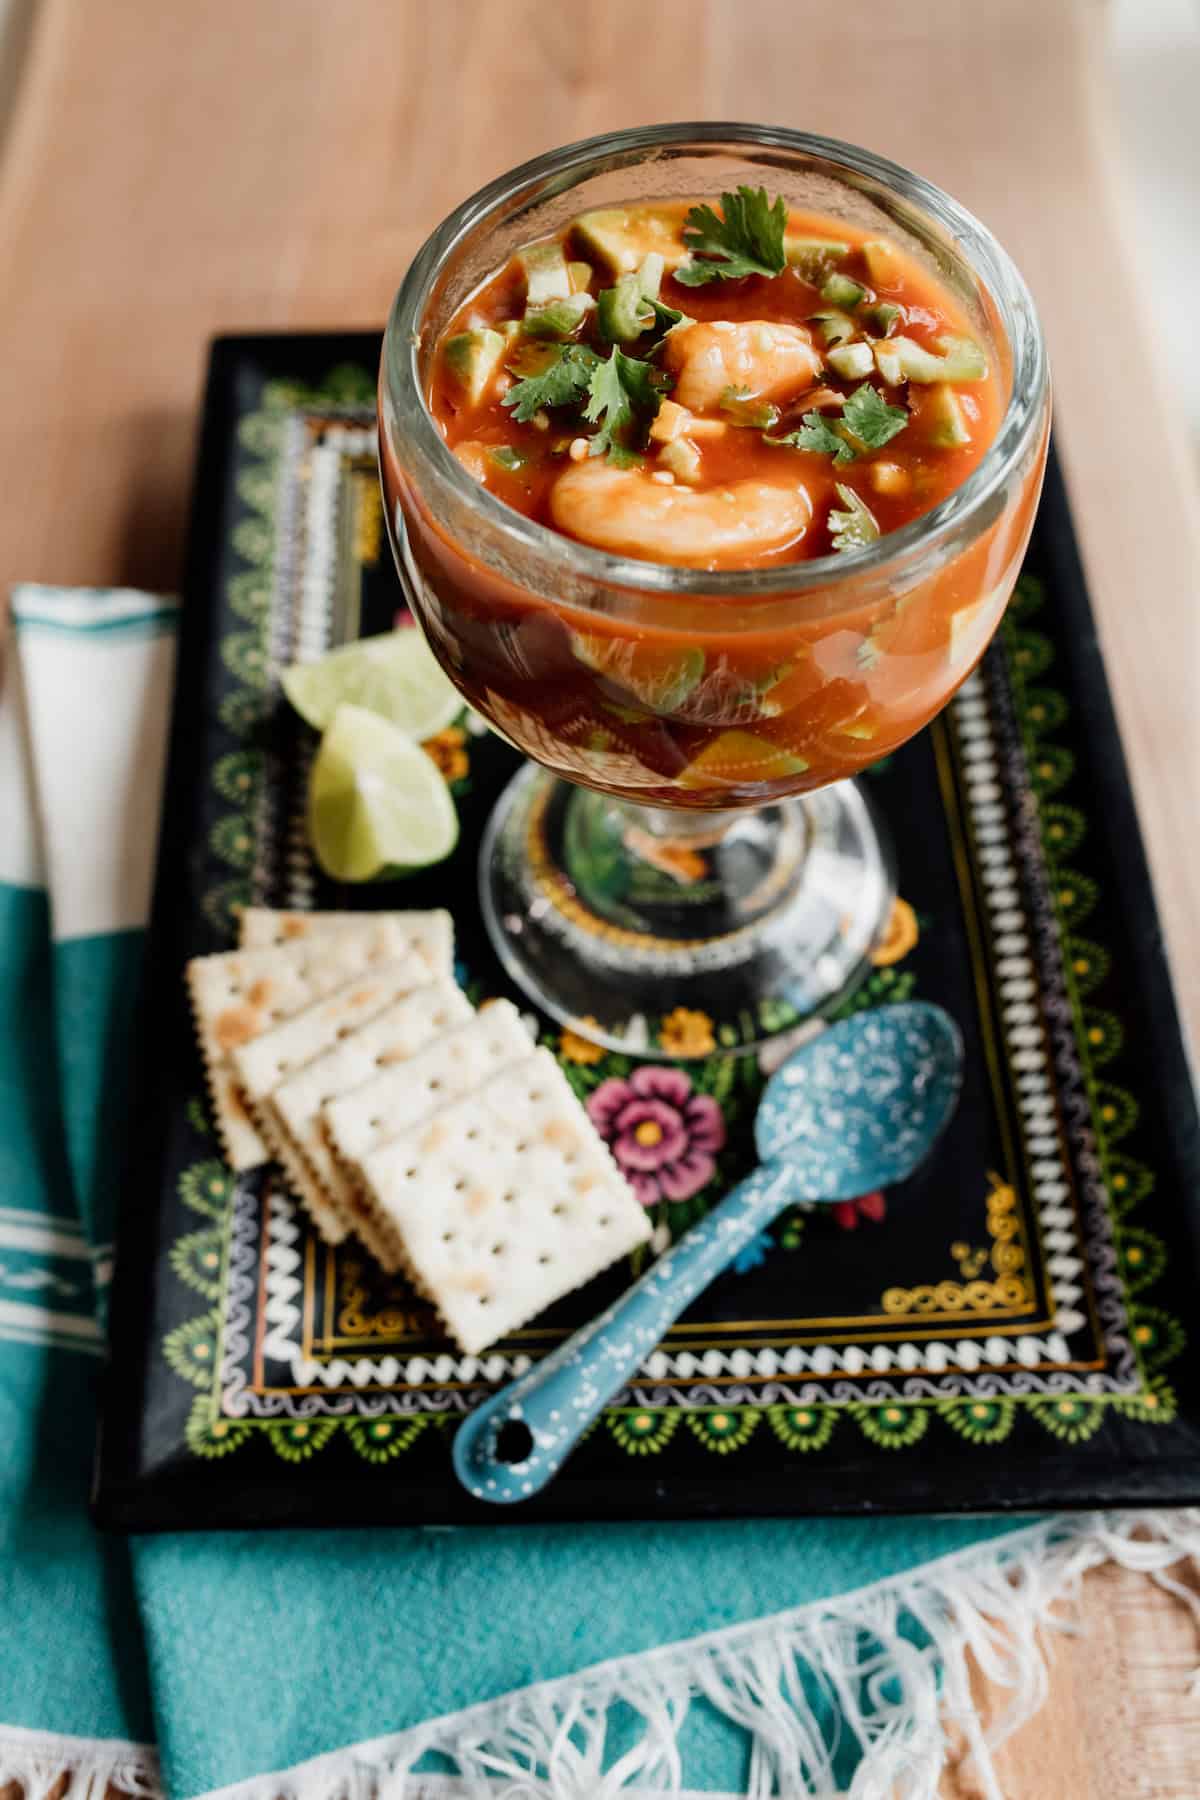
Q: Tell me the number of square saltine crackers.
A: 6